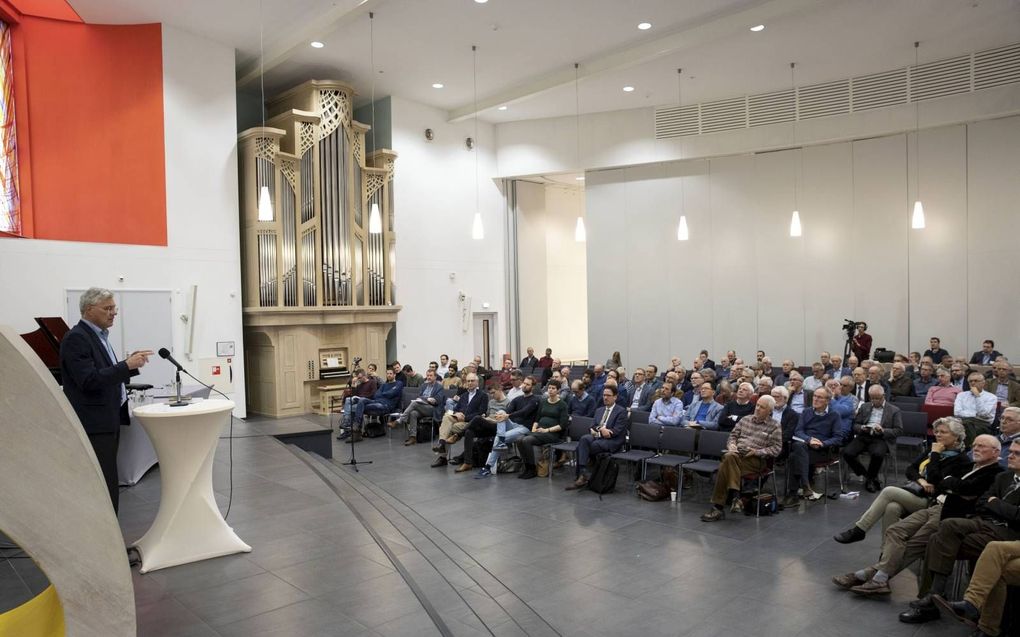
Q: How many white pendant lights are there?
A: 7